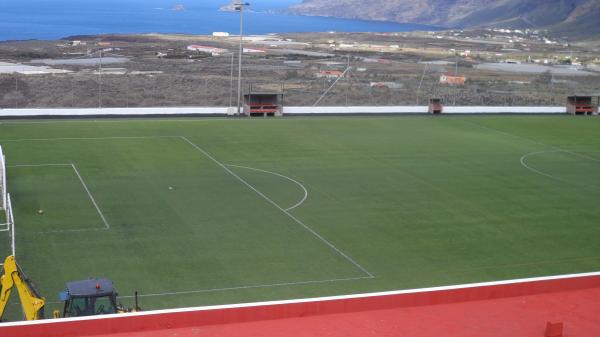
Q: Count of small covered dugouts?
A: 3